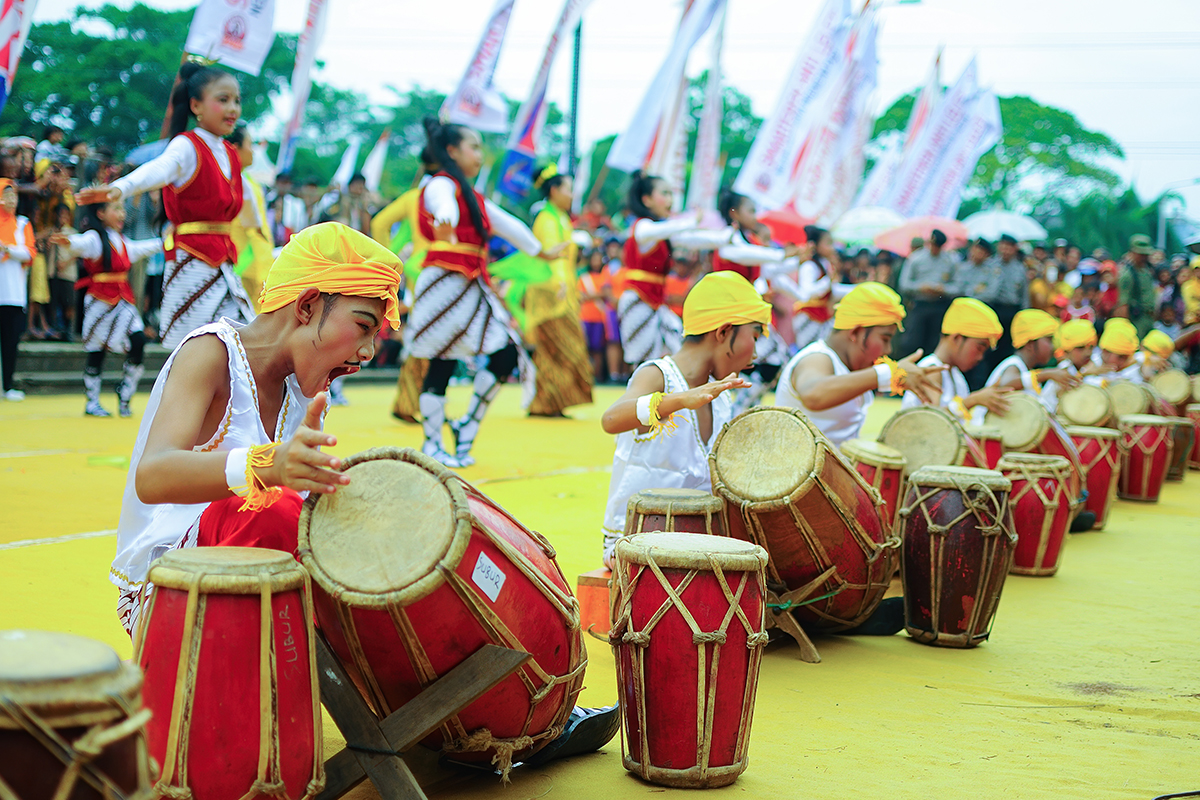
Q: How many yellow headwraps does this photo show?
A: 8